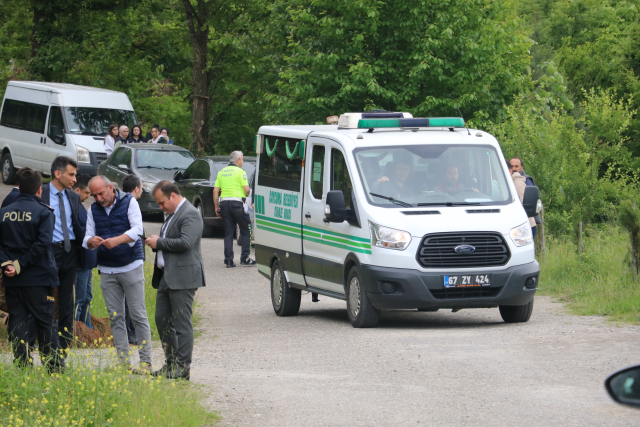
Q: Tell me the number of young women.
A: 5